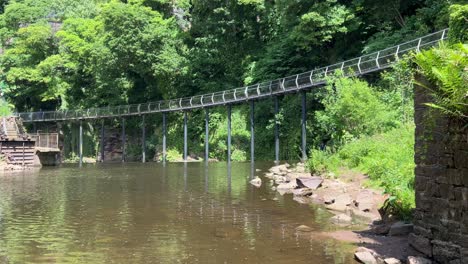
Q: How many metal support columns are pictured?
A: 11